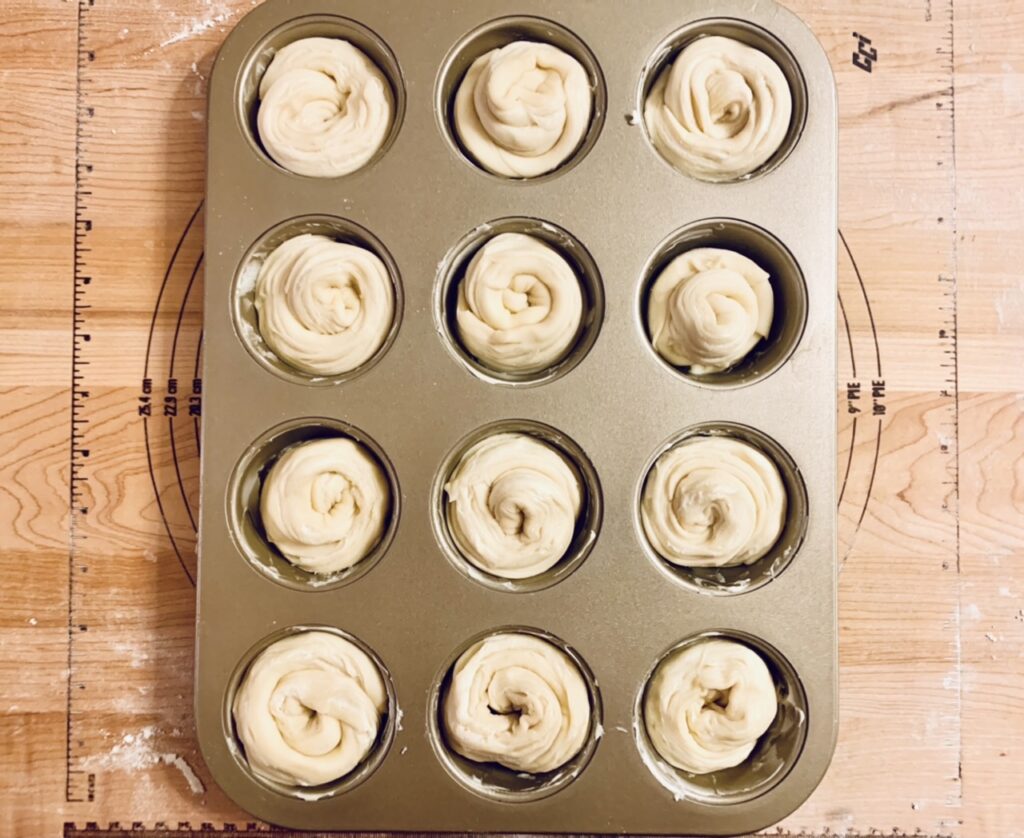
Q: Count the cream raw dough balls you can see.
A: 12